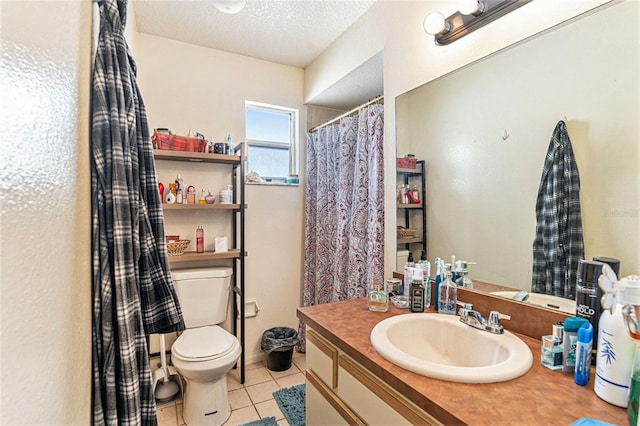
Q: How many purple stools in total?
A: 0